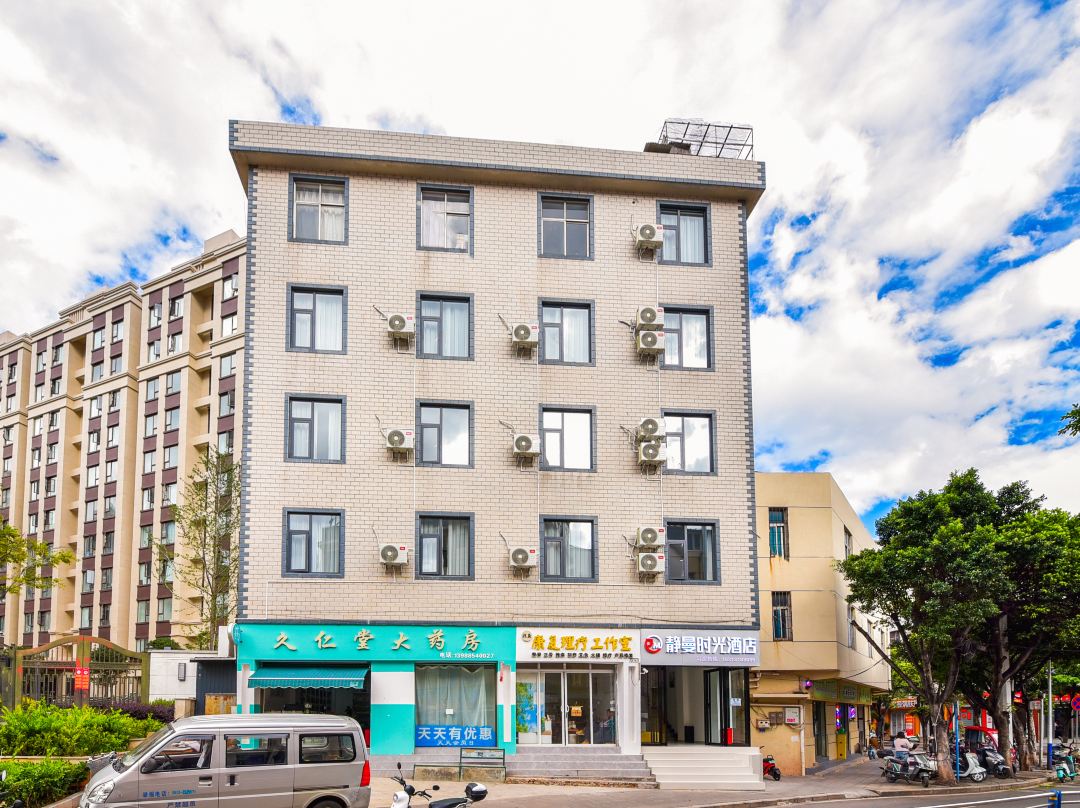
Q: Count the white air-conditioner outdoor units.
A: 13